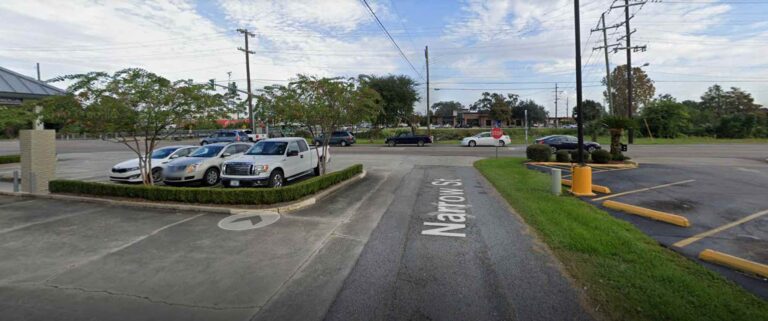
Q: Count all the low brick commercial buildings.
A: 1